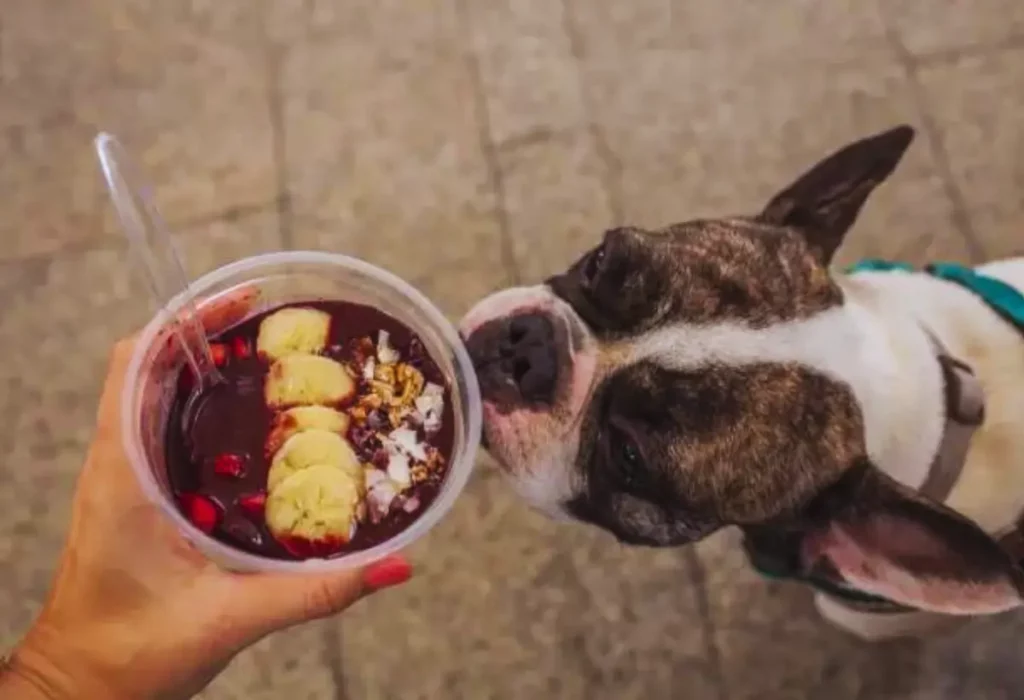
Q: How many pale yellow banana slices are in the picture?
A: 5